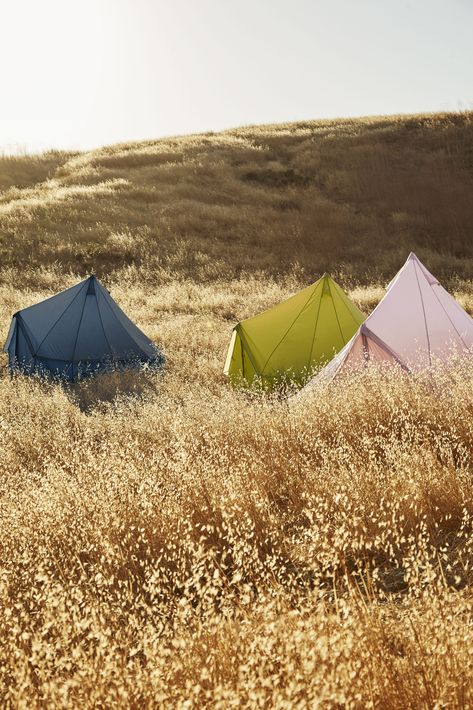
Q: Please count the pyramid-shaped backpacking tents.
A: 3